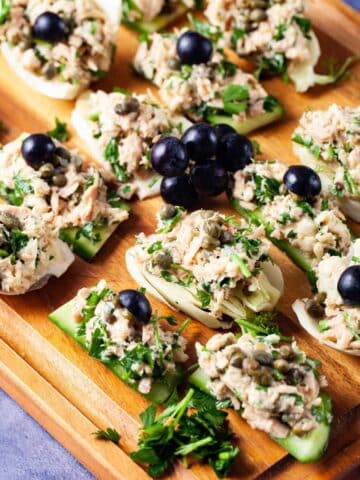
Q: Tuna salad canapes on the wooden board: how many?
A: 13